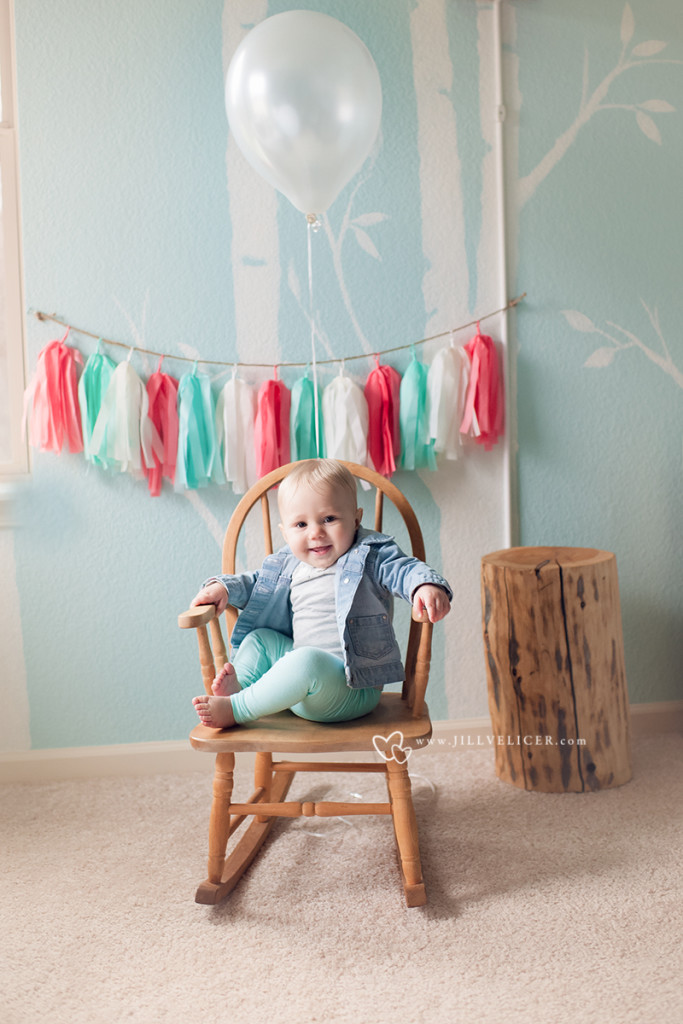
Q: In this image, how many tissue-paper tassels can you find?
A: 13